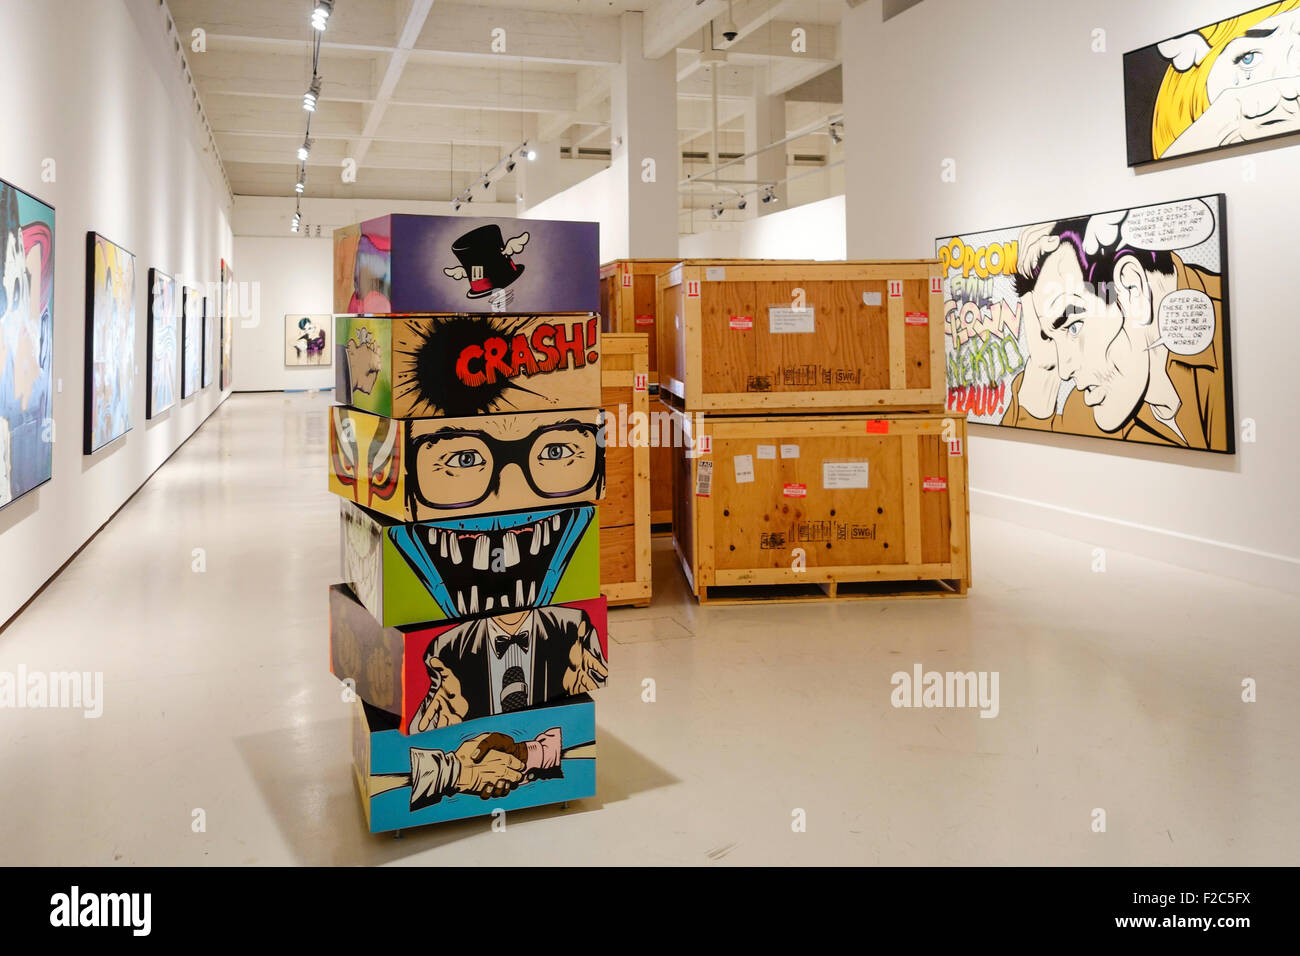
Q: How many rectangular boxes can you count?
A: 11